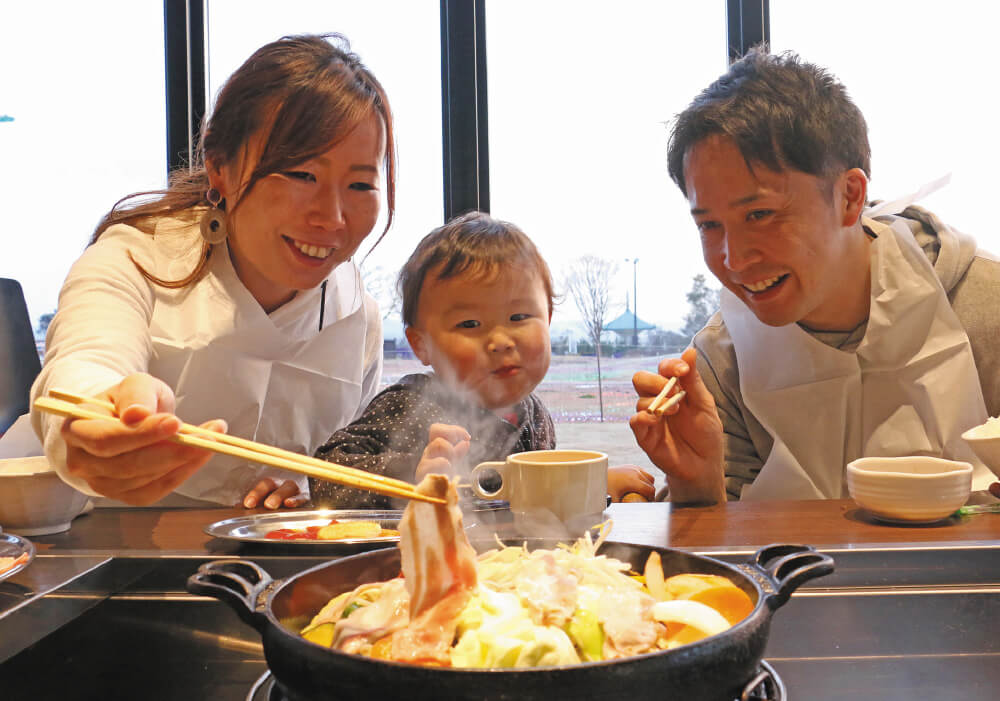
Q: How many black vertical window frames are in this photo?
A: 3